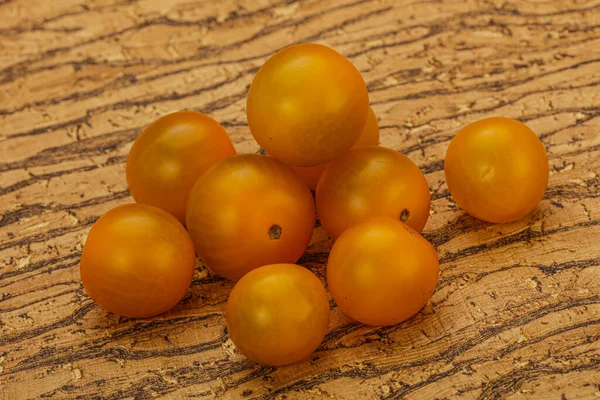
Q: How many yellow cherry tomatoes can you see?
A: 9